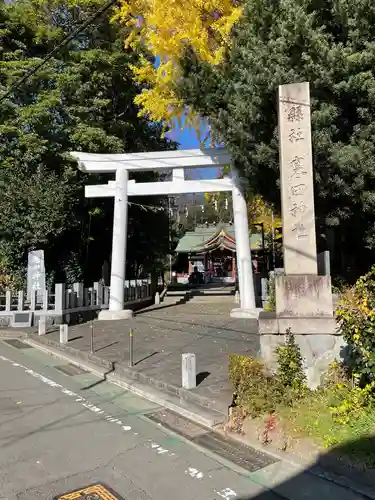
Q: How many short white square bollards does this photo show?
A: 3